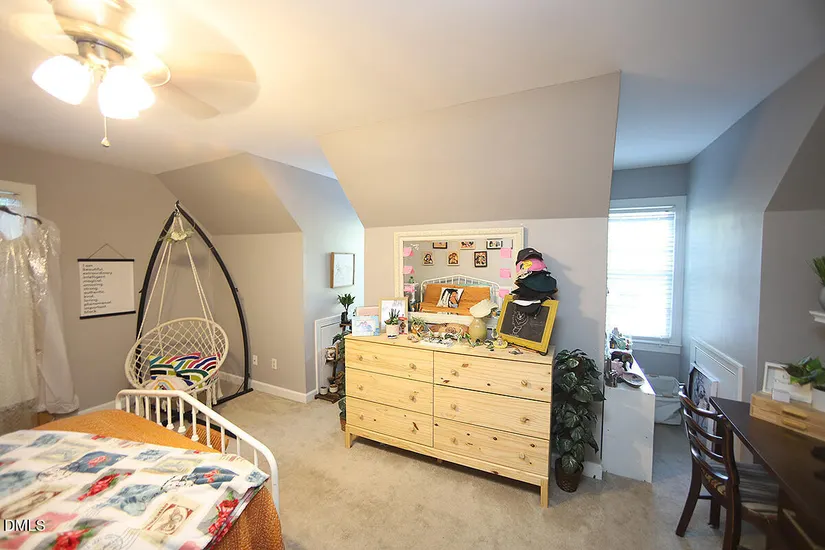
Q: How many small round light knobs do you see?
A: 12